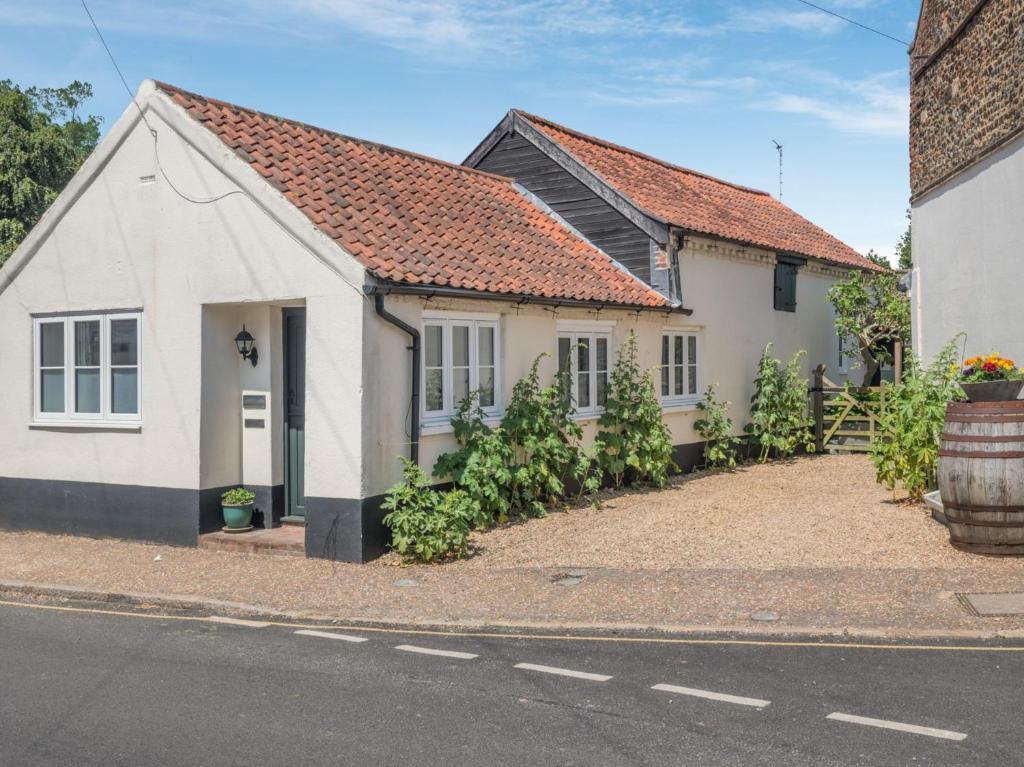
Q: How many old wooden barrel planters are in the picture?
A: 1